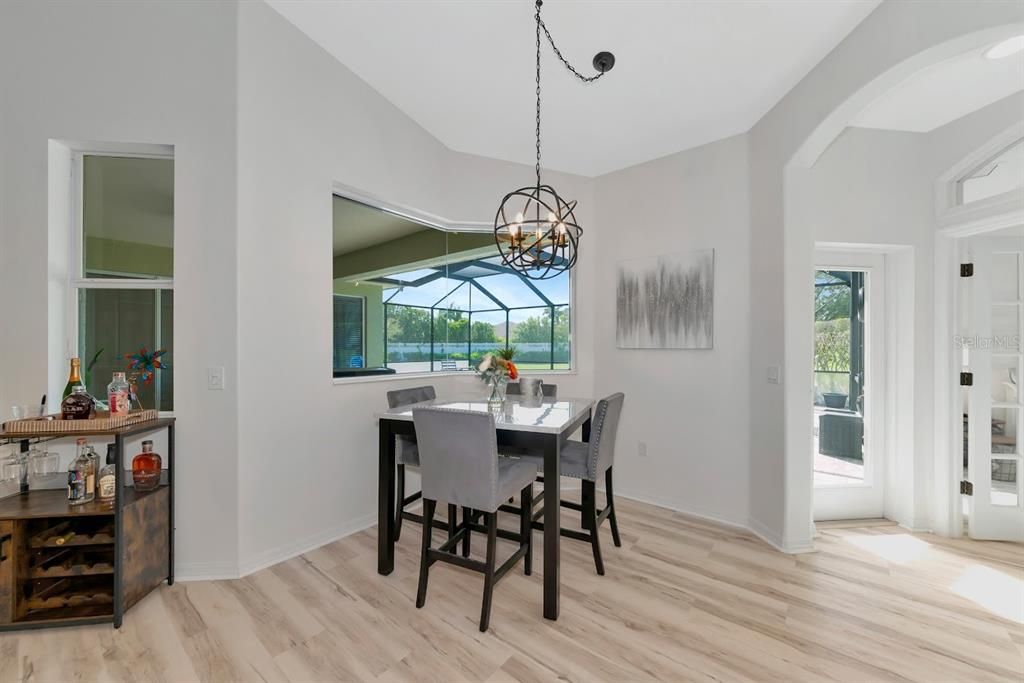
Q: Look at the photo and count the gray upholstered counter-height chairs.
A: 4